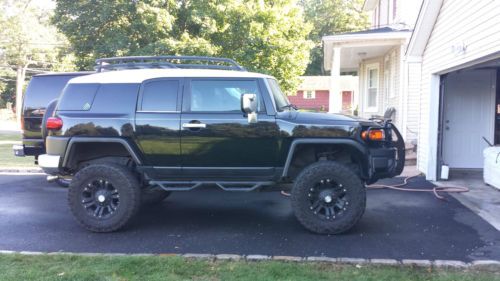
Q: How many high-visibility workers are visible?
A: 0